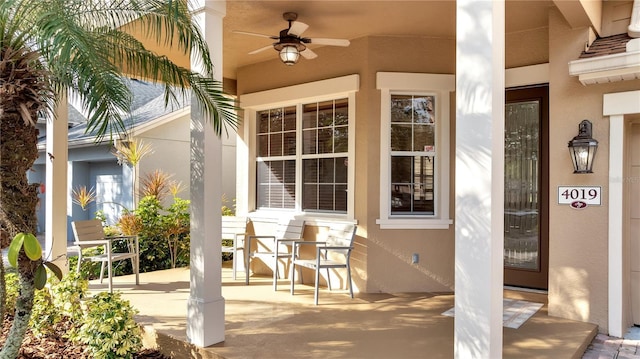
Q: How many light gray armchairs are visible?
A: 4